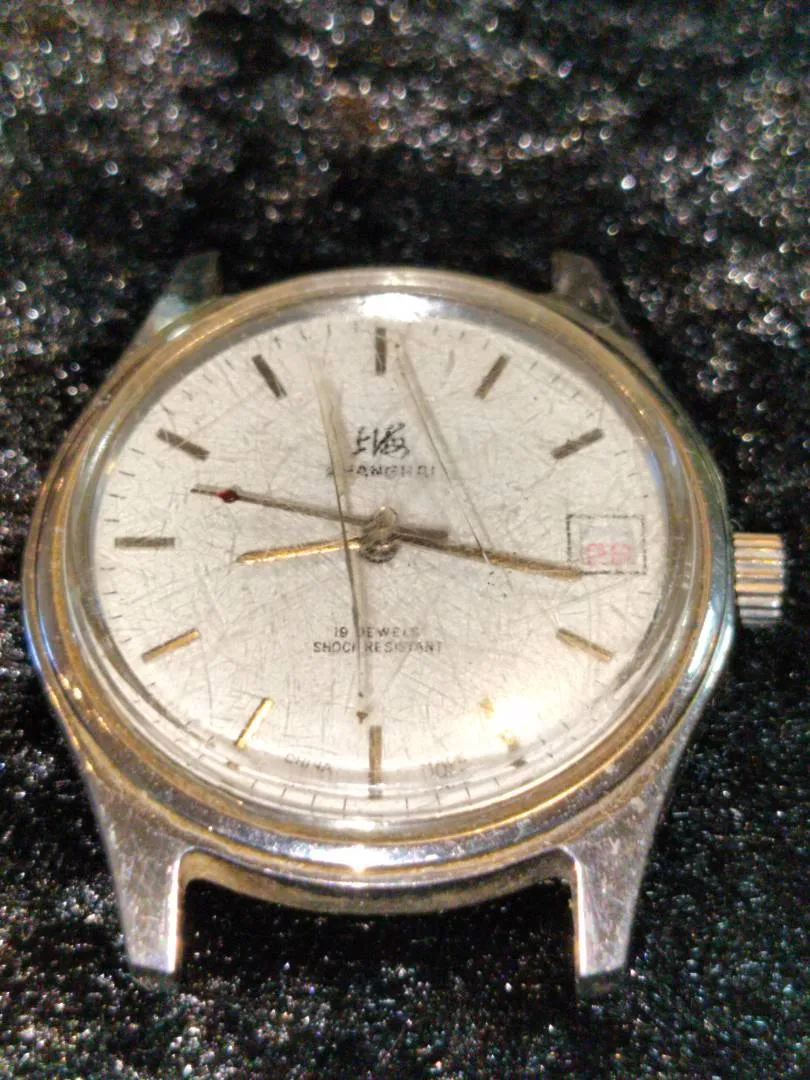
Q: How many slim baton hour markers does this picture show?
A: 11